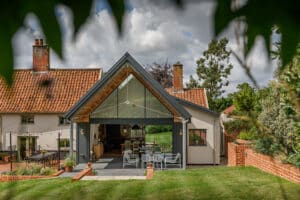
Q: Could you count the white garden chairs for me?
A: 4